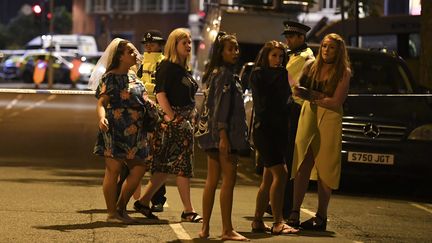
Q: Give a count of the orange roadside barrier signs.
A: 2